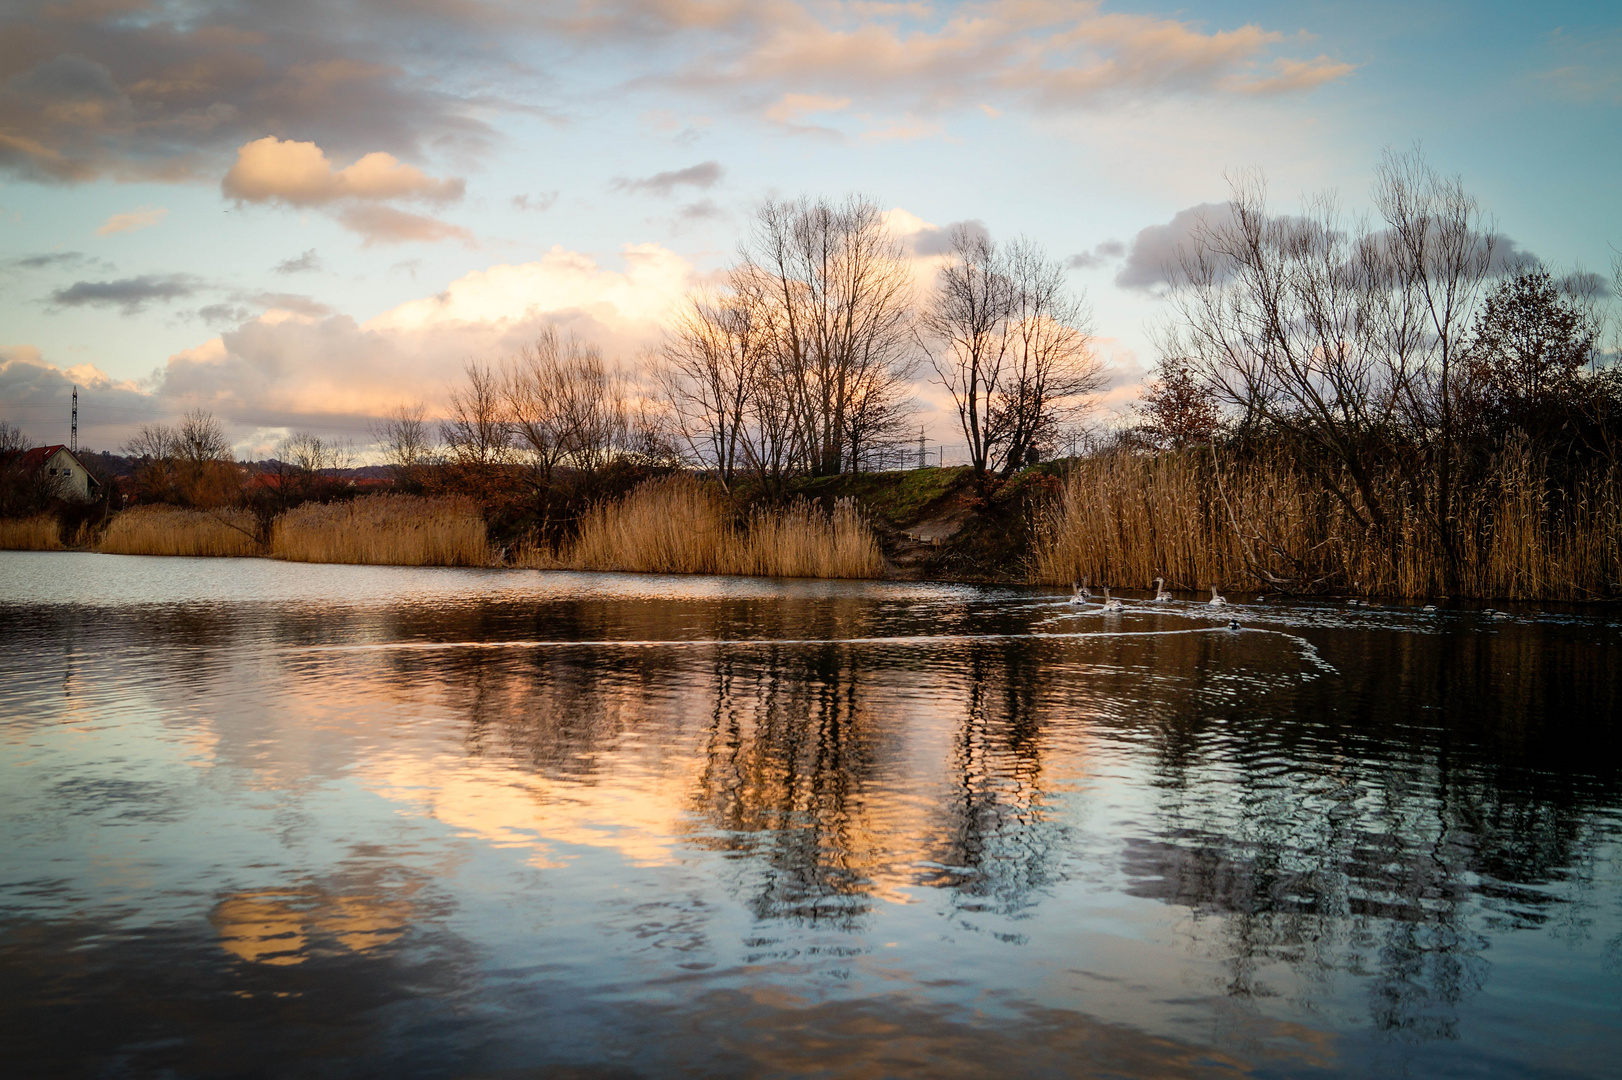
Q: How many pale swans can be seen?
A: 5